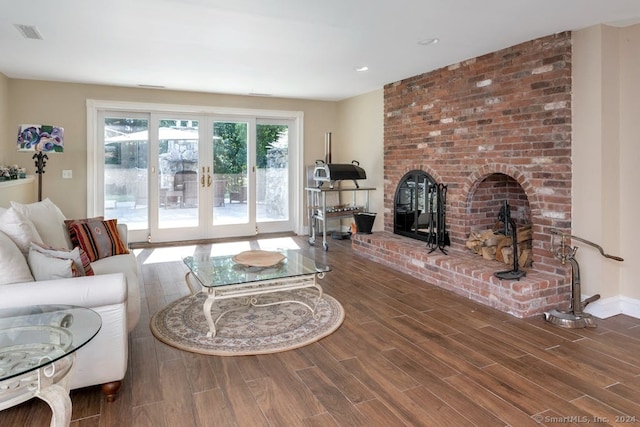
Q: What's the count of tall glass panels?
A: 4